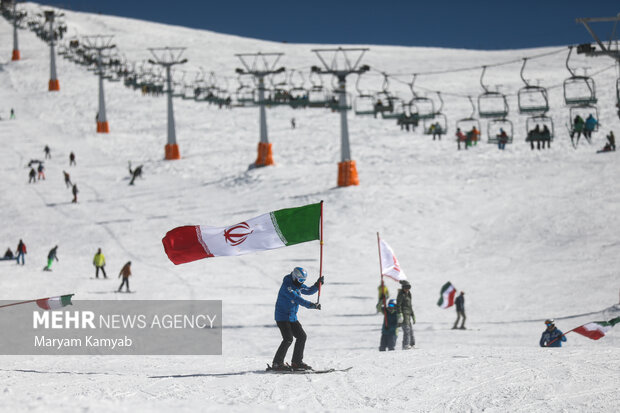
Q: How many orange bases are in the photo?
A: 6